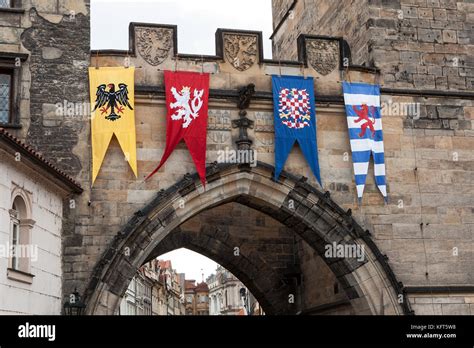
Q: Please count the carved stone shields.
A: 3